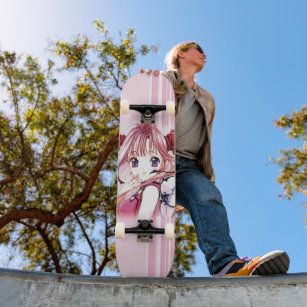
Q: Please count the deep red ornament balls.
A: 0